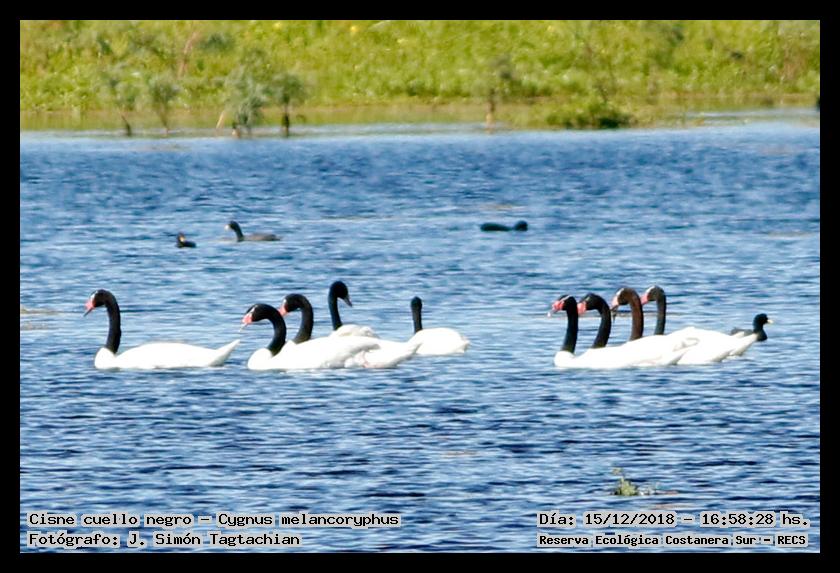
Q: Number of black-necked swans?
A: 9